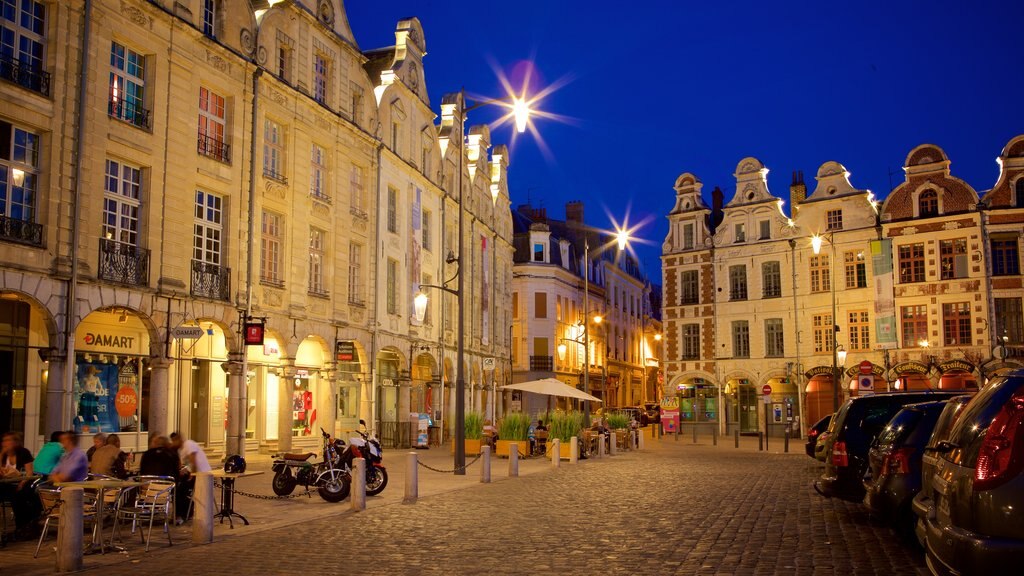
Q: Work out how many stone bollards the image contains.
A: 12